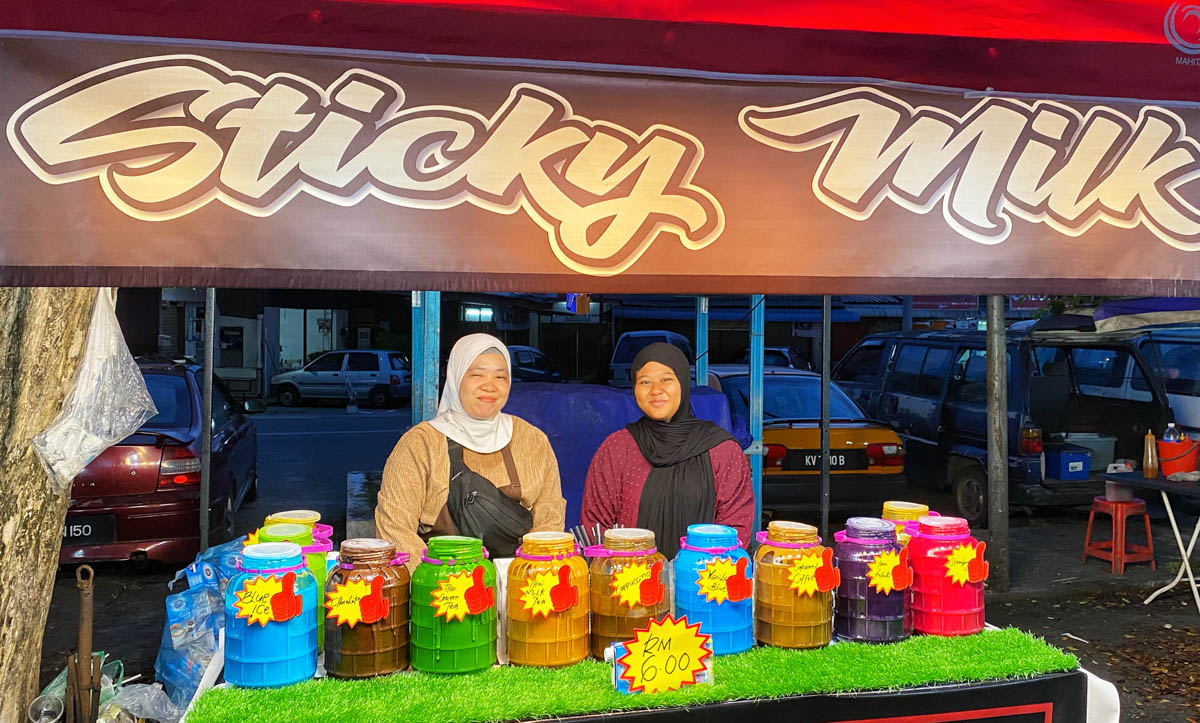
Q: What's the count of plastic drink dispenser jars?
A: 12